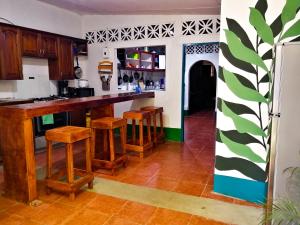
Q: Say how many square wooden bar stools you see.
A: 4